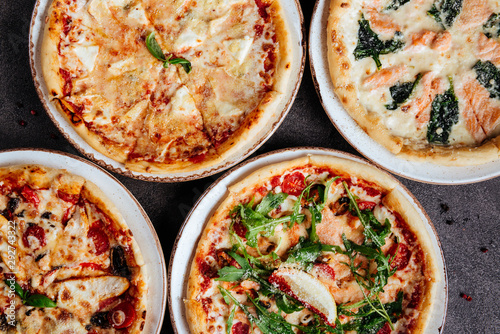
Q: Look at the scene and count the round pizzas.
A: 4